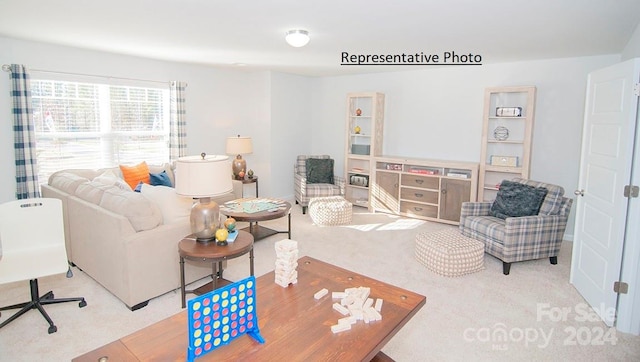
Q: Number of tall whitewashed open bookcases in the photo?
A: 2